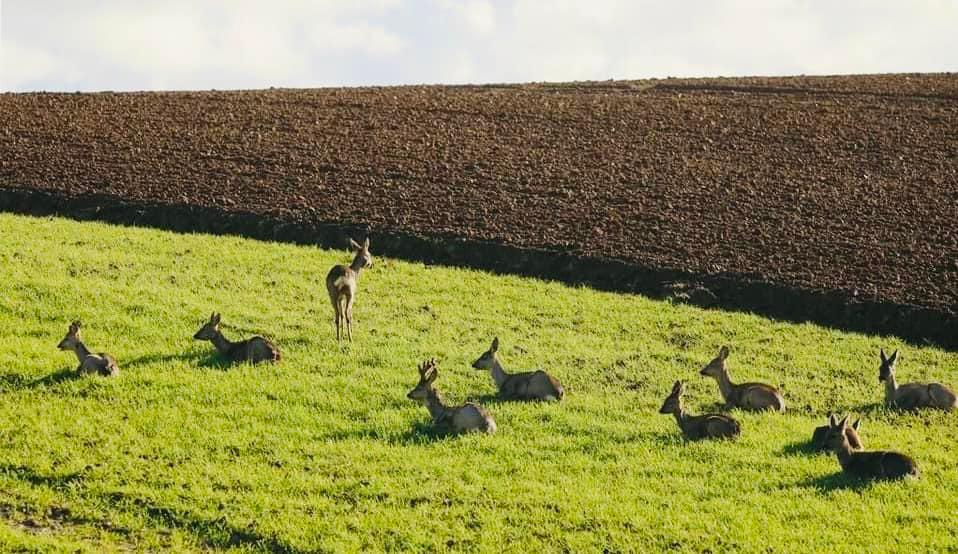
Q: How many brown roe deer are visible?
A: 10